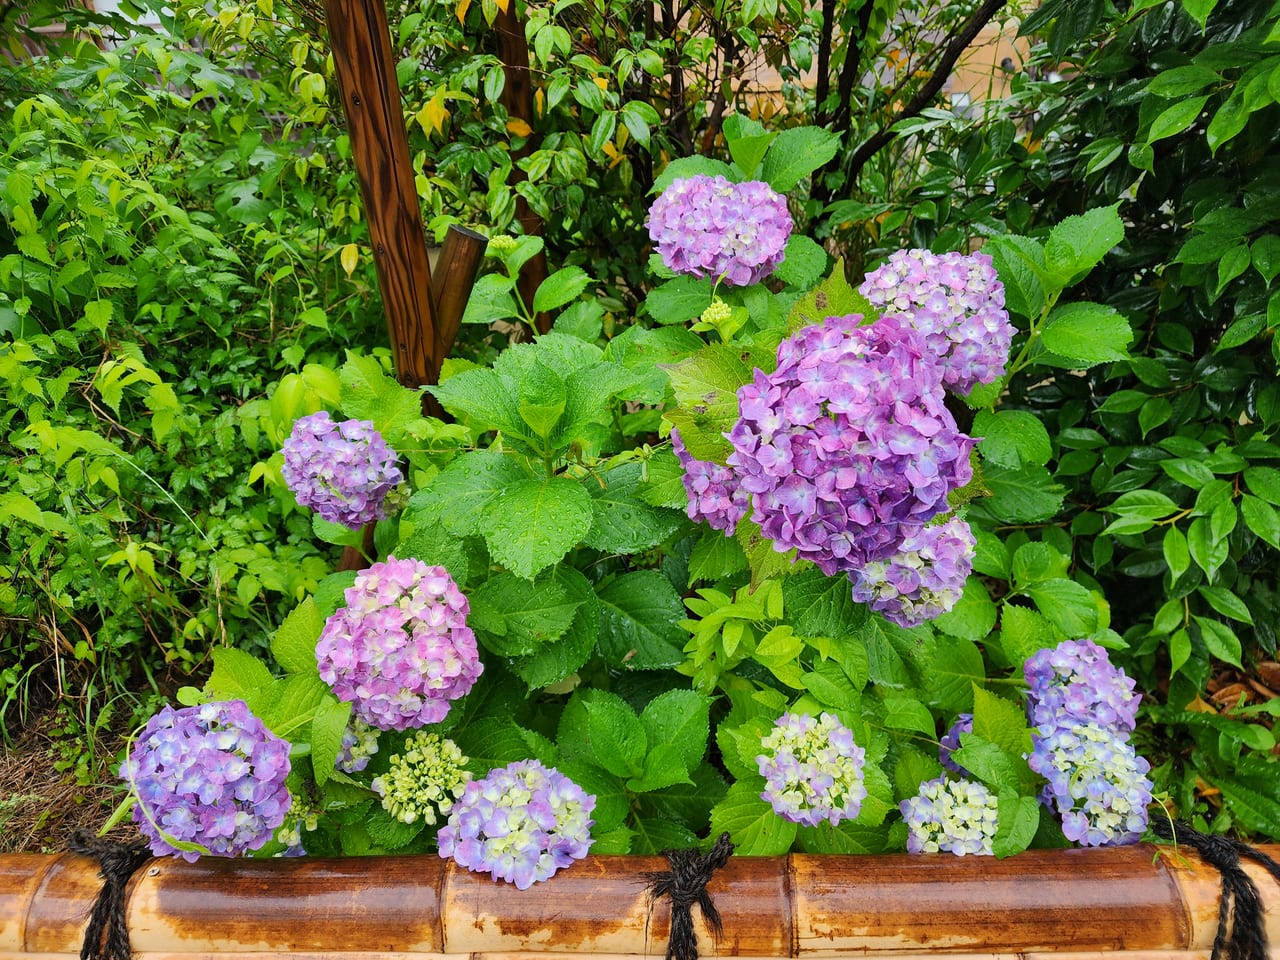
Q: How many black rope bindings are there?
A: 3